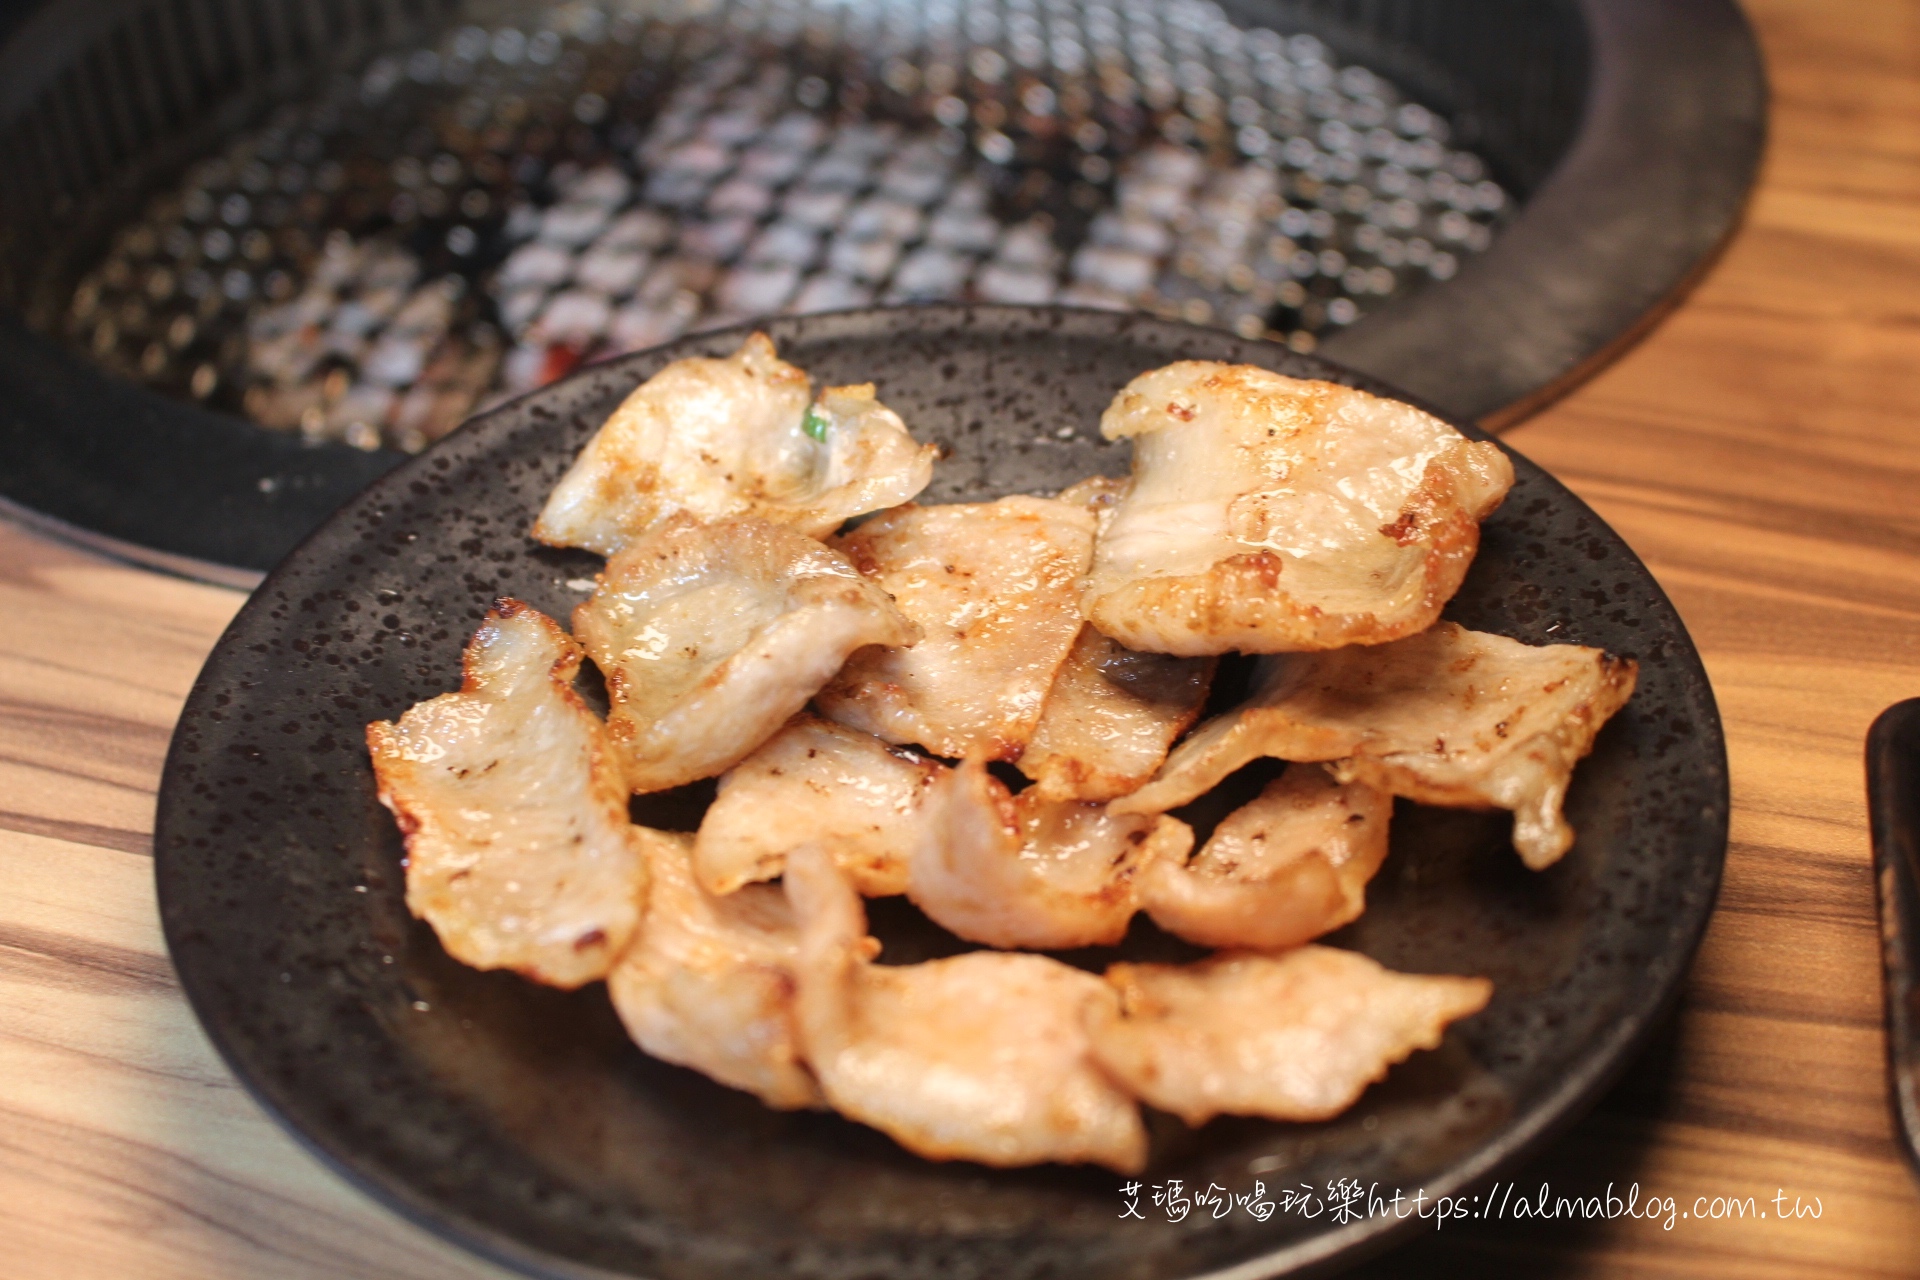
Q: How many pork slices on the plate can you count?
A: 13